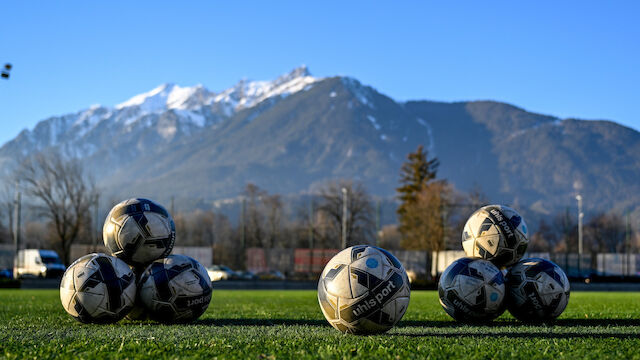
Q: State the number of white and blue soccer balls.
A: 7